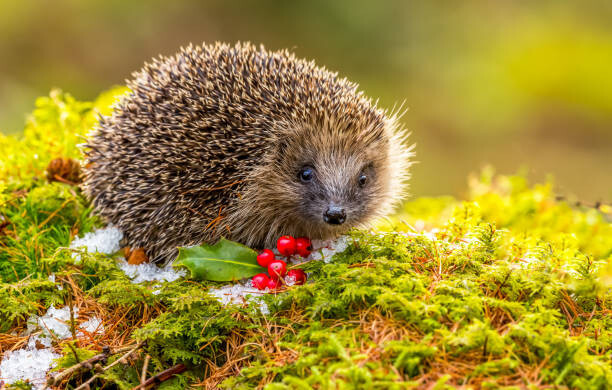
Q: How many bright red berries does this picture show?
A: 7